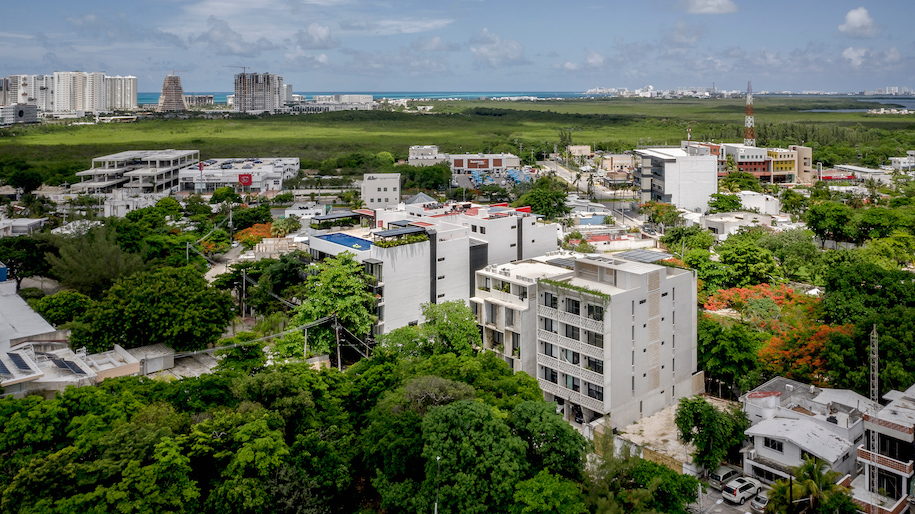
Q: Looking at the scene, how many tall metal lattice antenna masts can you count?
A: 2